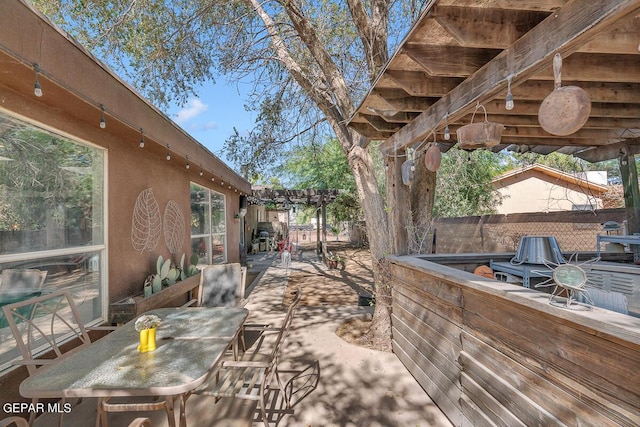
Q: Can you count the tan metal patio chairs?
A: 4